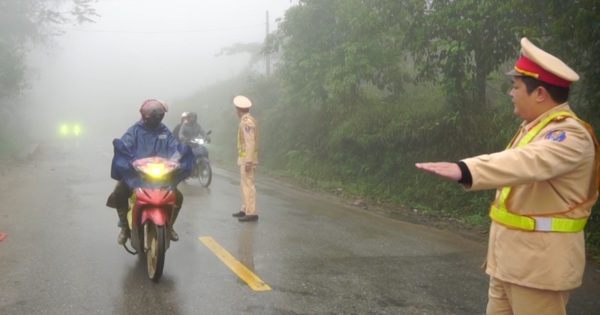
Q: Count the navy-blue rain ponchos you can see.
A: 1